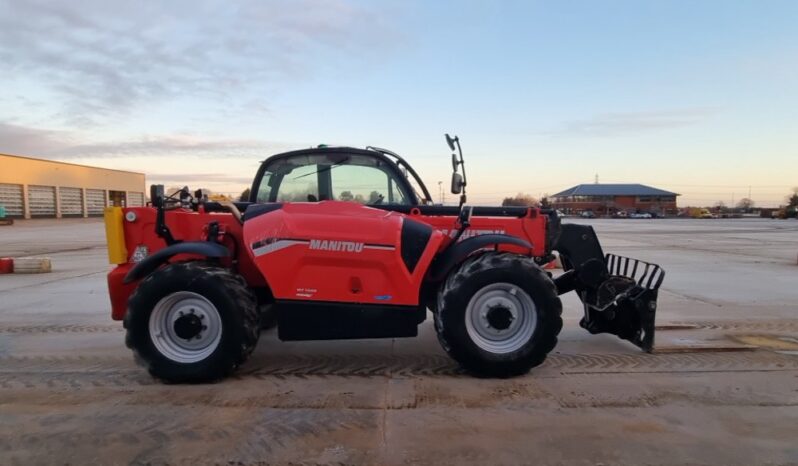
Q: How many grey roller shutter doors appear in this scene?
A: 5